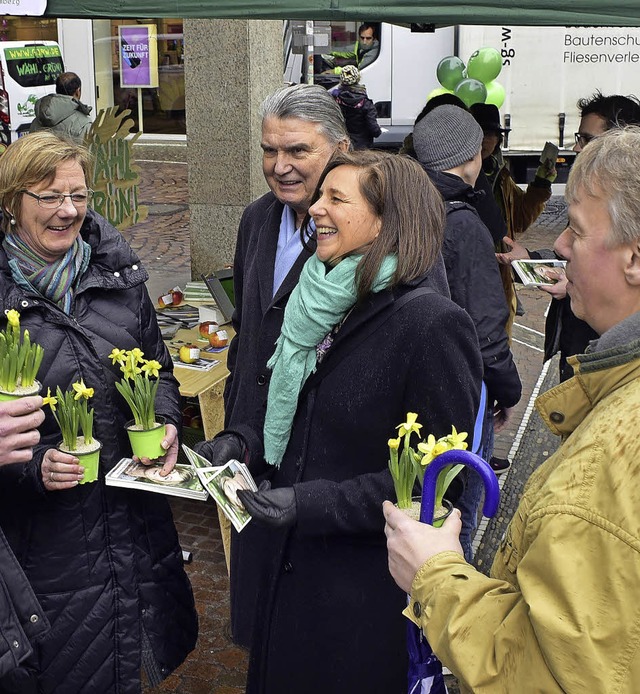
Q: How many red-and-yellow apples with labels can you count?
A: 5